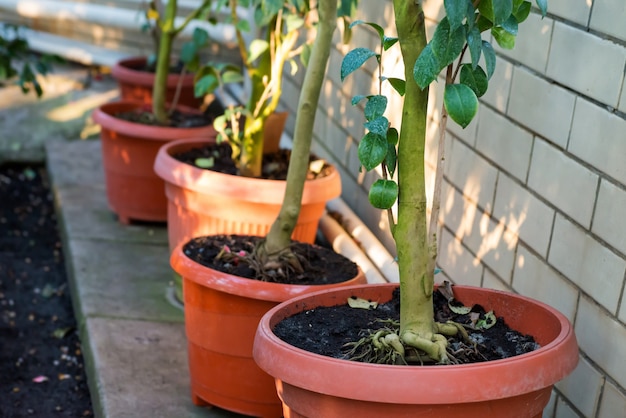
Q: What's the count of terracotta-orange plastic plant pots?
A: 5